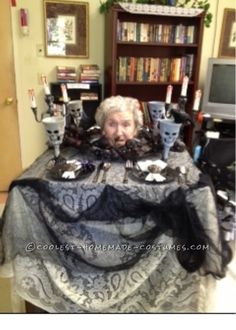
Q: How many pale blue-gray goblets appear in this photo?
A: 4